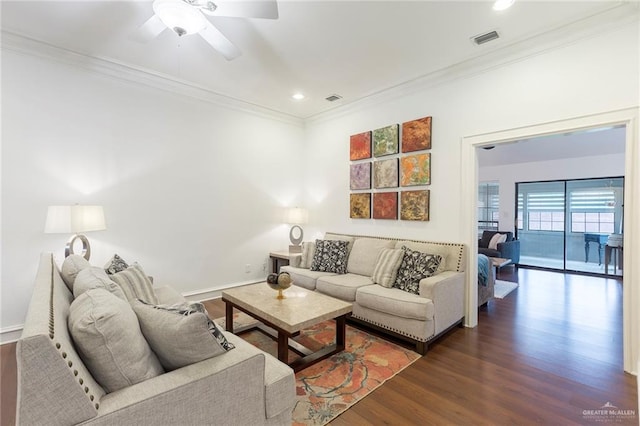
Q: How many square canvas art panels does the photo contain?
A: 9